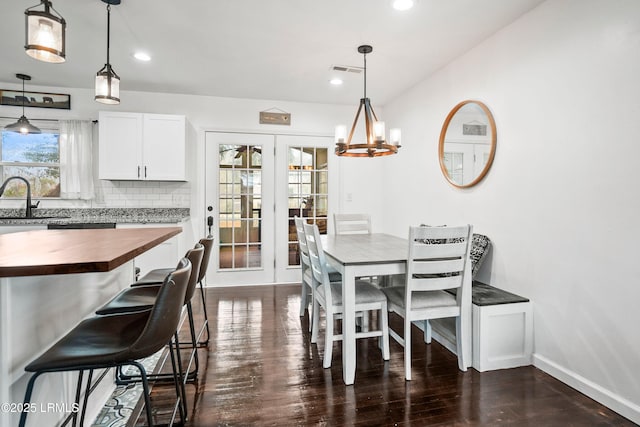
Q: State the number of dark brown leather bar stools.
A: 3